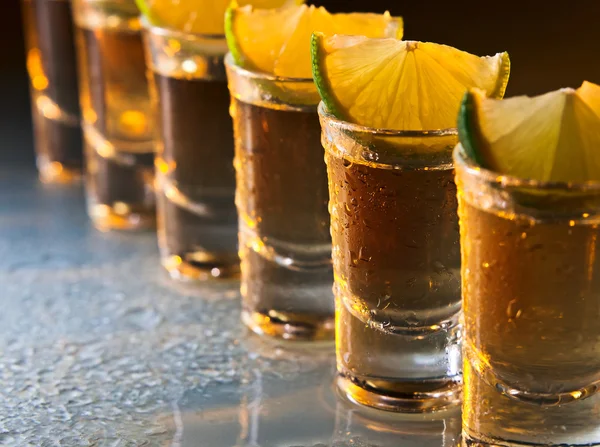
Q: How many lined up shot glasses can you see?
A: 6